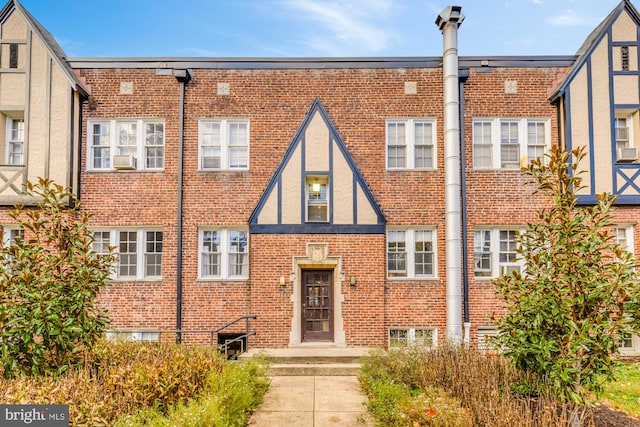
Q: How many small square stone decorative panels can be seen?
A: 4